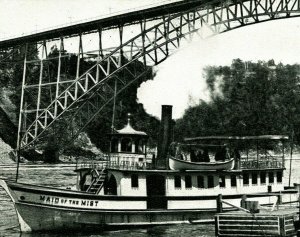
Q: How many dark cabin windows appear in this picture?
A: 12